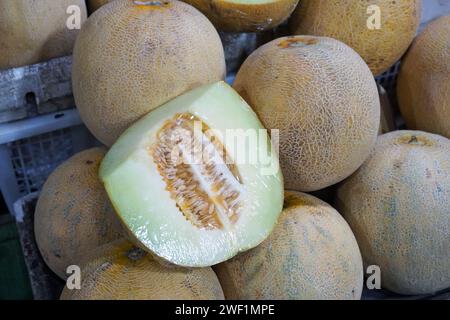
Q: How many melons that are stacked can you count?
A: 11